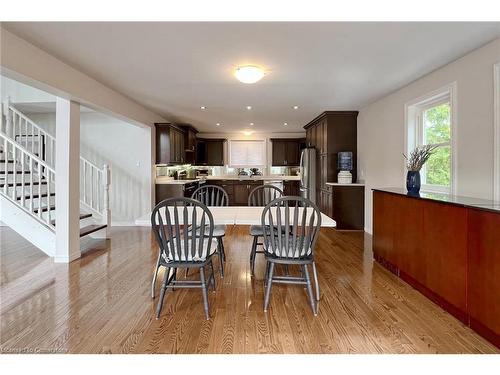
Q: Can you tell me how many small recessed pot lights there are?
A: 6